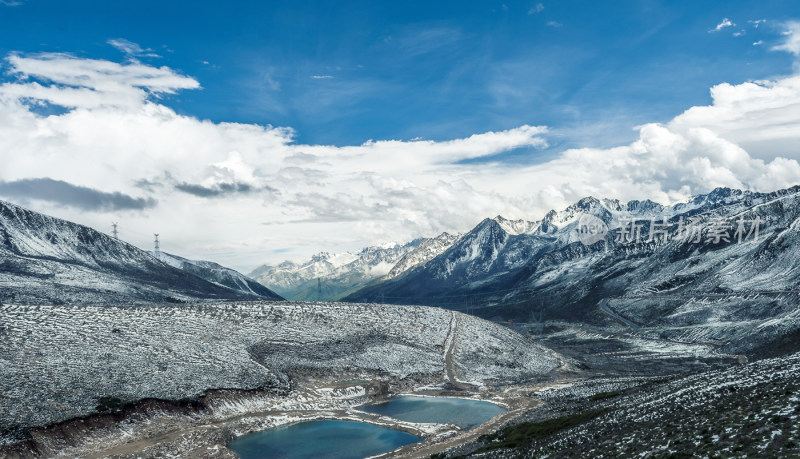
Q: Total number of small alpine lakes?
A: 2